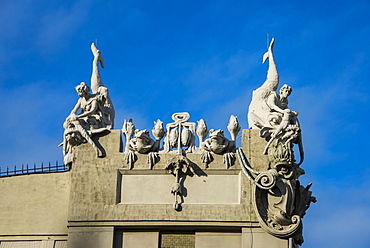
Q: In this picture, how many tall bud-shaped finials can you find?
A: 4